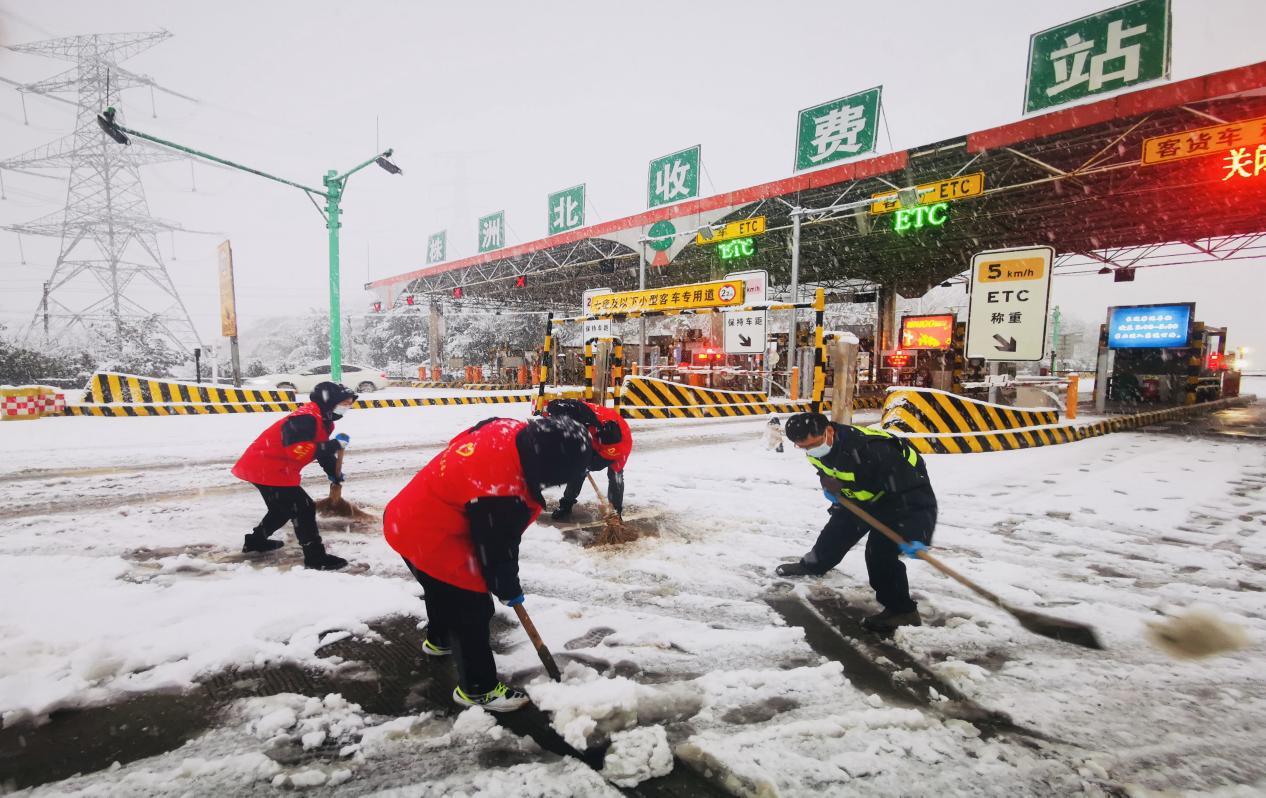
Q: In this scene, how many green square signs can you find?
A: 6